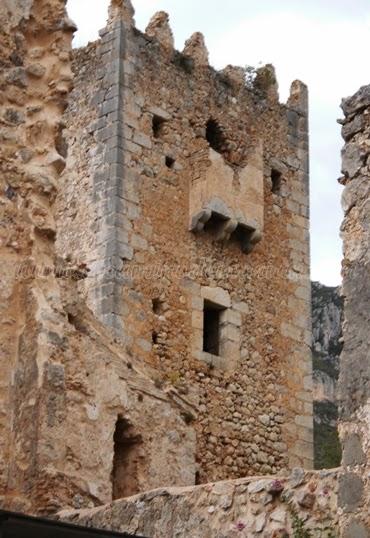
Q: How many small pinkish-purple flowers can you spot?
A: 3